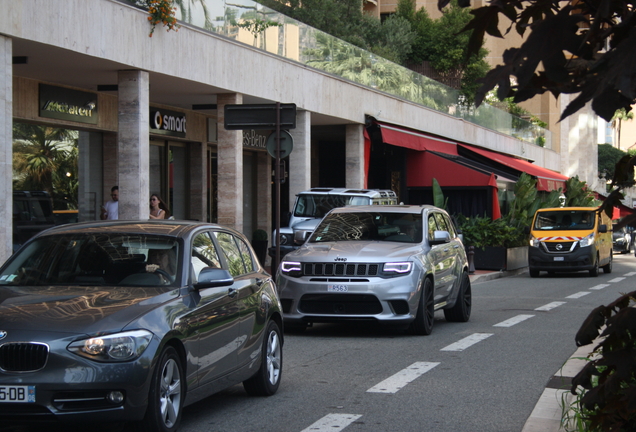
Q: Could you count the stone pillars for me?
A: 5